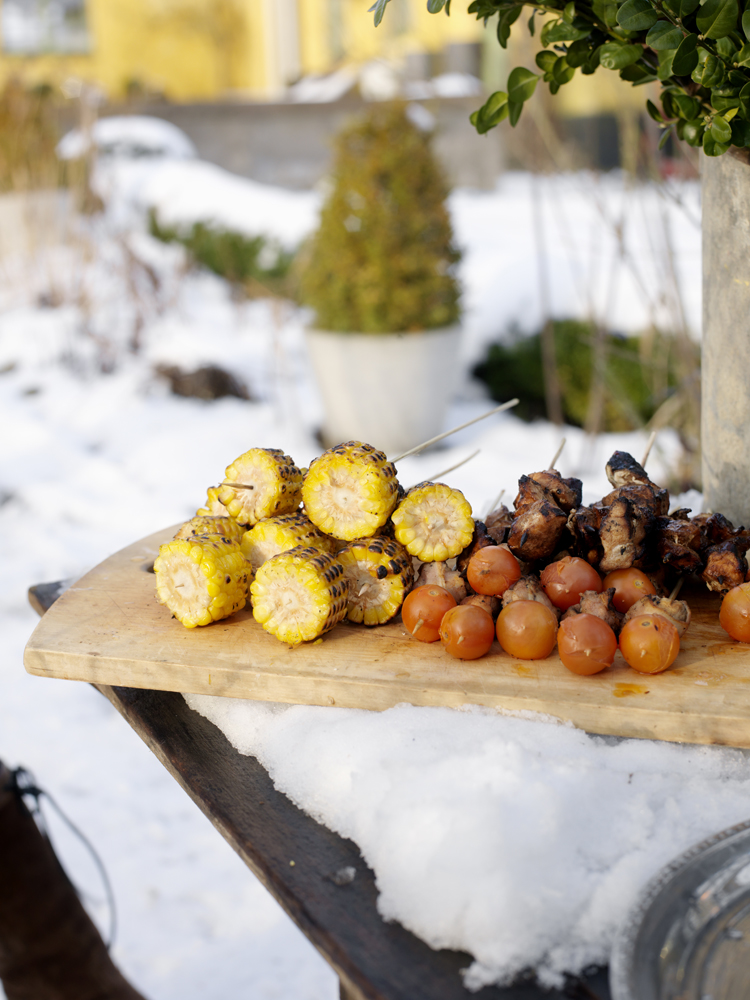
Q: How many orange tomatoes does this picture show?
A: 9